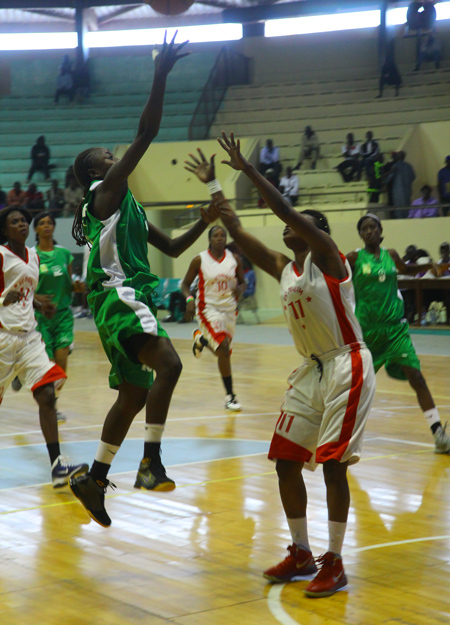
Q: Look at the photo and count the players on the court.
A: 6